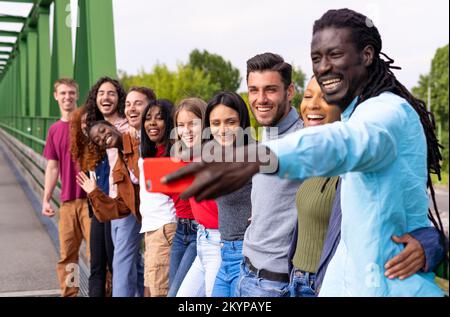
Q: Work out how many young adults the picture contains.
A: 11